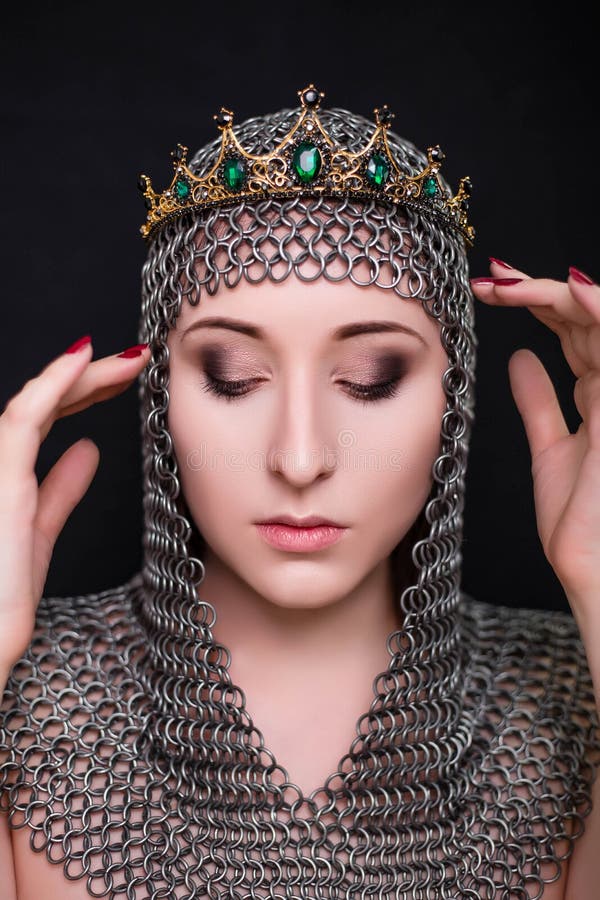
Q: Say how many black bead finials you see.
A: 7